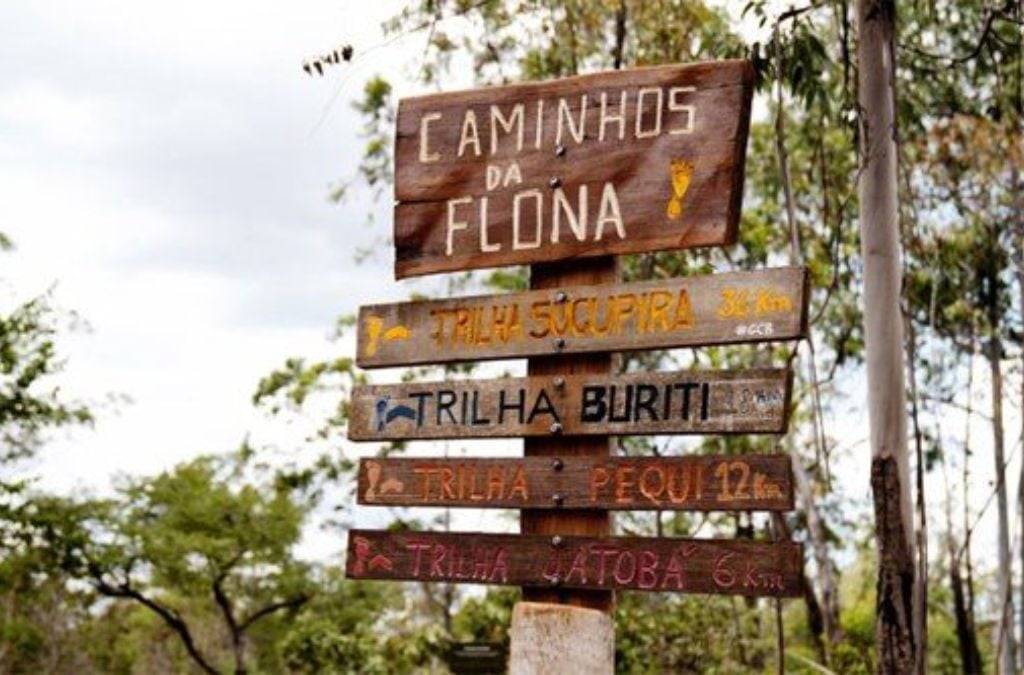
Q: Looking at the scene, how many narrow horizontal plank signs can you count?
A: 4